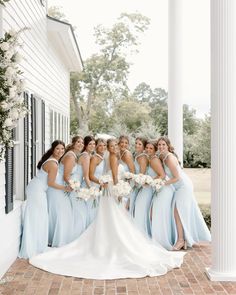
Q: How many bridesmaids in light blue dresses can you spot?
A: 8